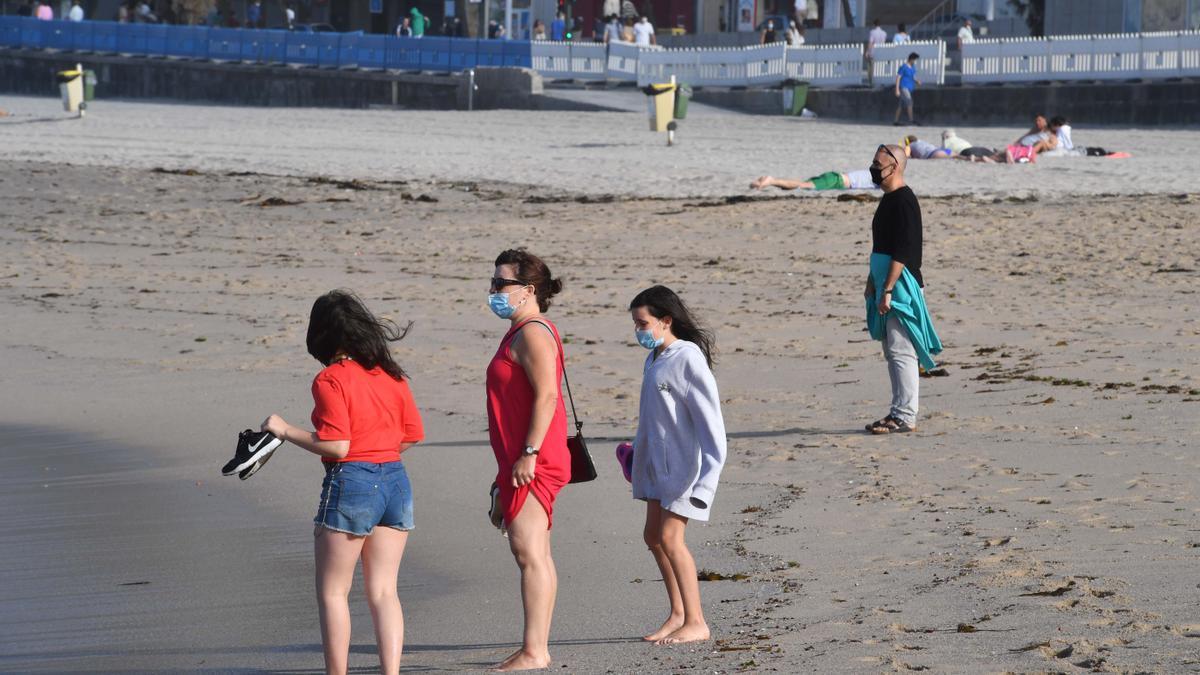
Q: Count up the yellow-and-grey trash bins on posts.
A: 2